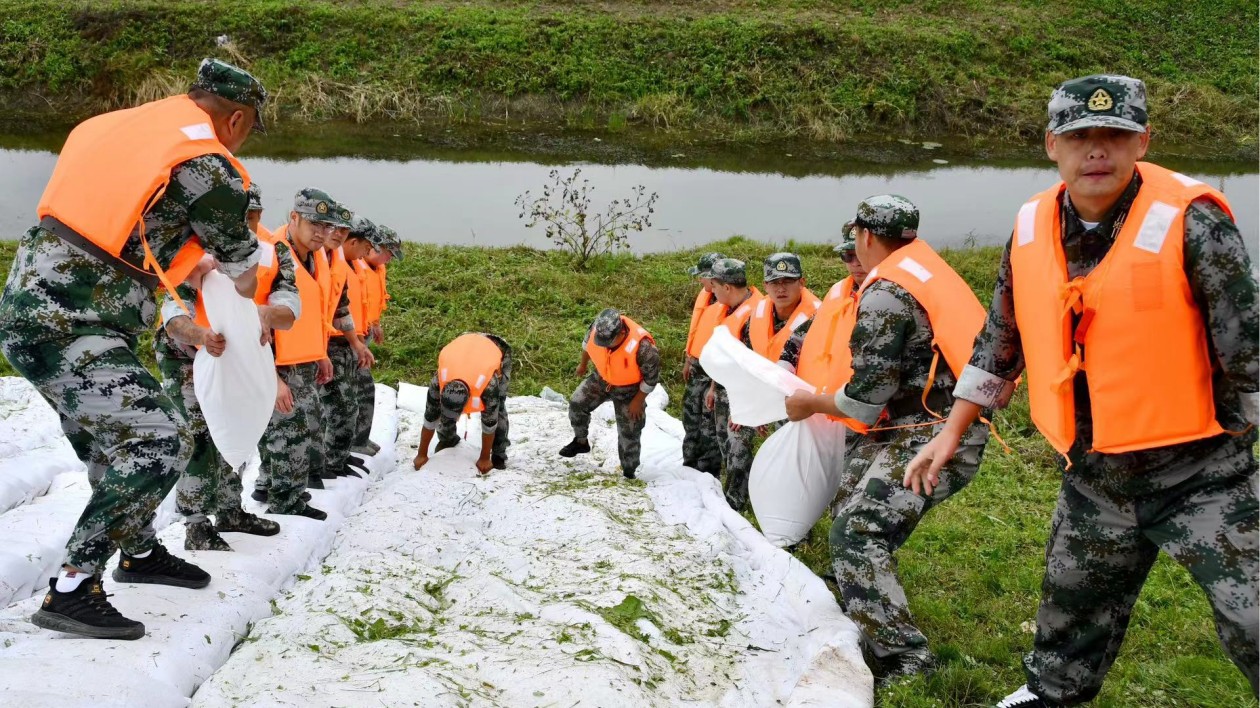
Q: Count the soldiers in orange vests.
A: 14